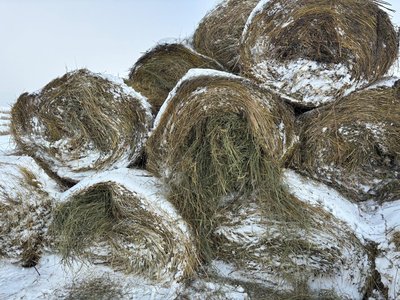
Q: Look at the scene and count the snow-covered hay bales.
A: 9